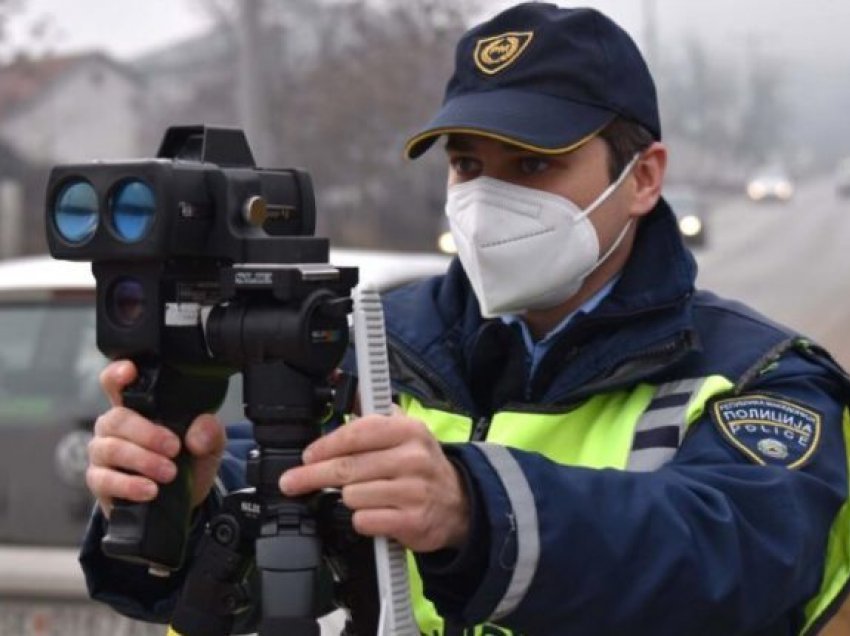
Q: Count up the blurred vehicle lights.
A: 4